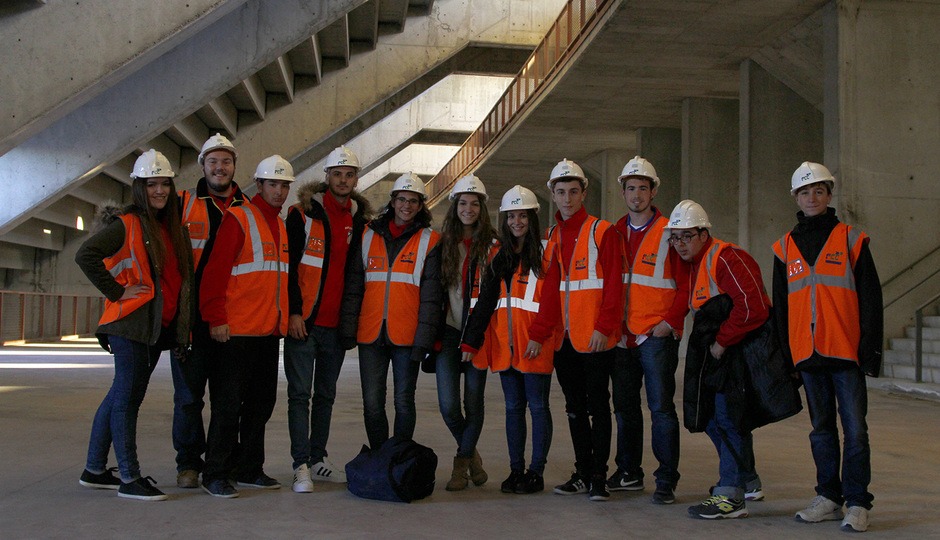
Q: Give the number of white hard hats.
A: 11